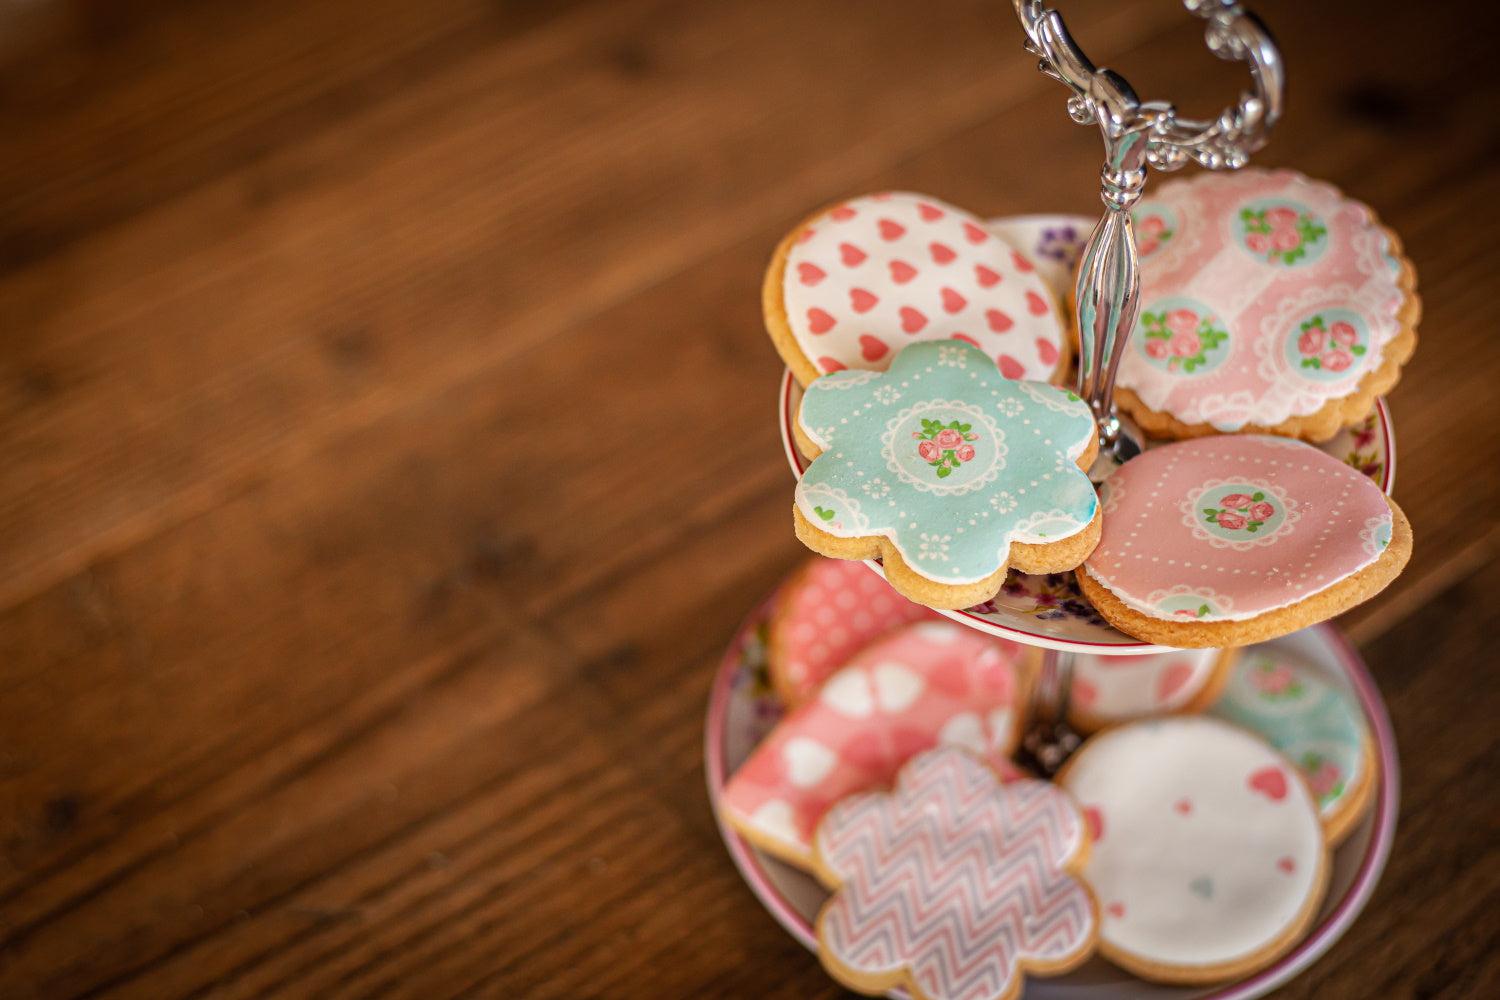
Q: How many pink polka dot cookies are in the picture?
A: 1